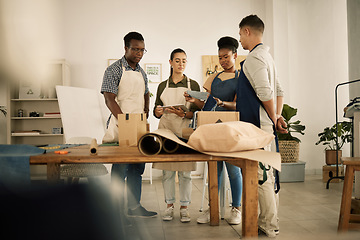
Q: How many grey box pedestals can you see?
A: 1